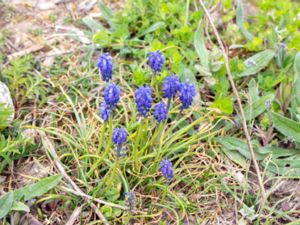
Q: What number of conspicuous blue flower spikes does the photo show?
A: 10